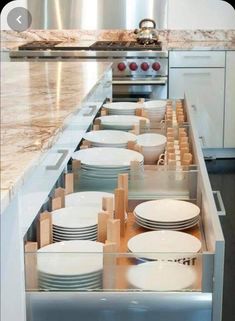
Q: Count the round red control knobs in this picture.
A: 4